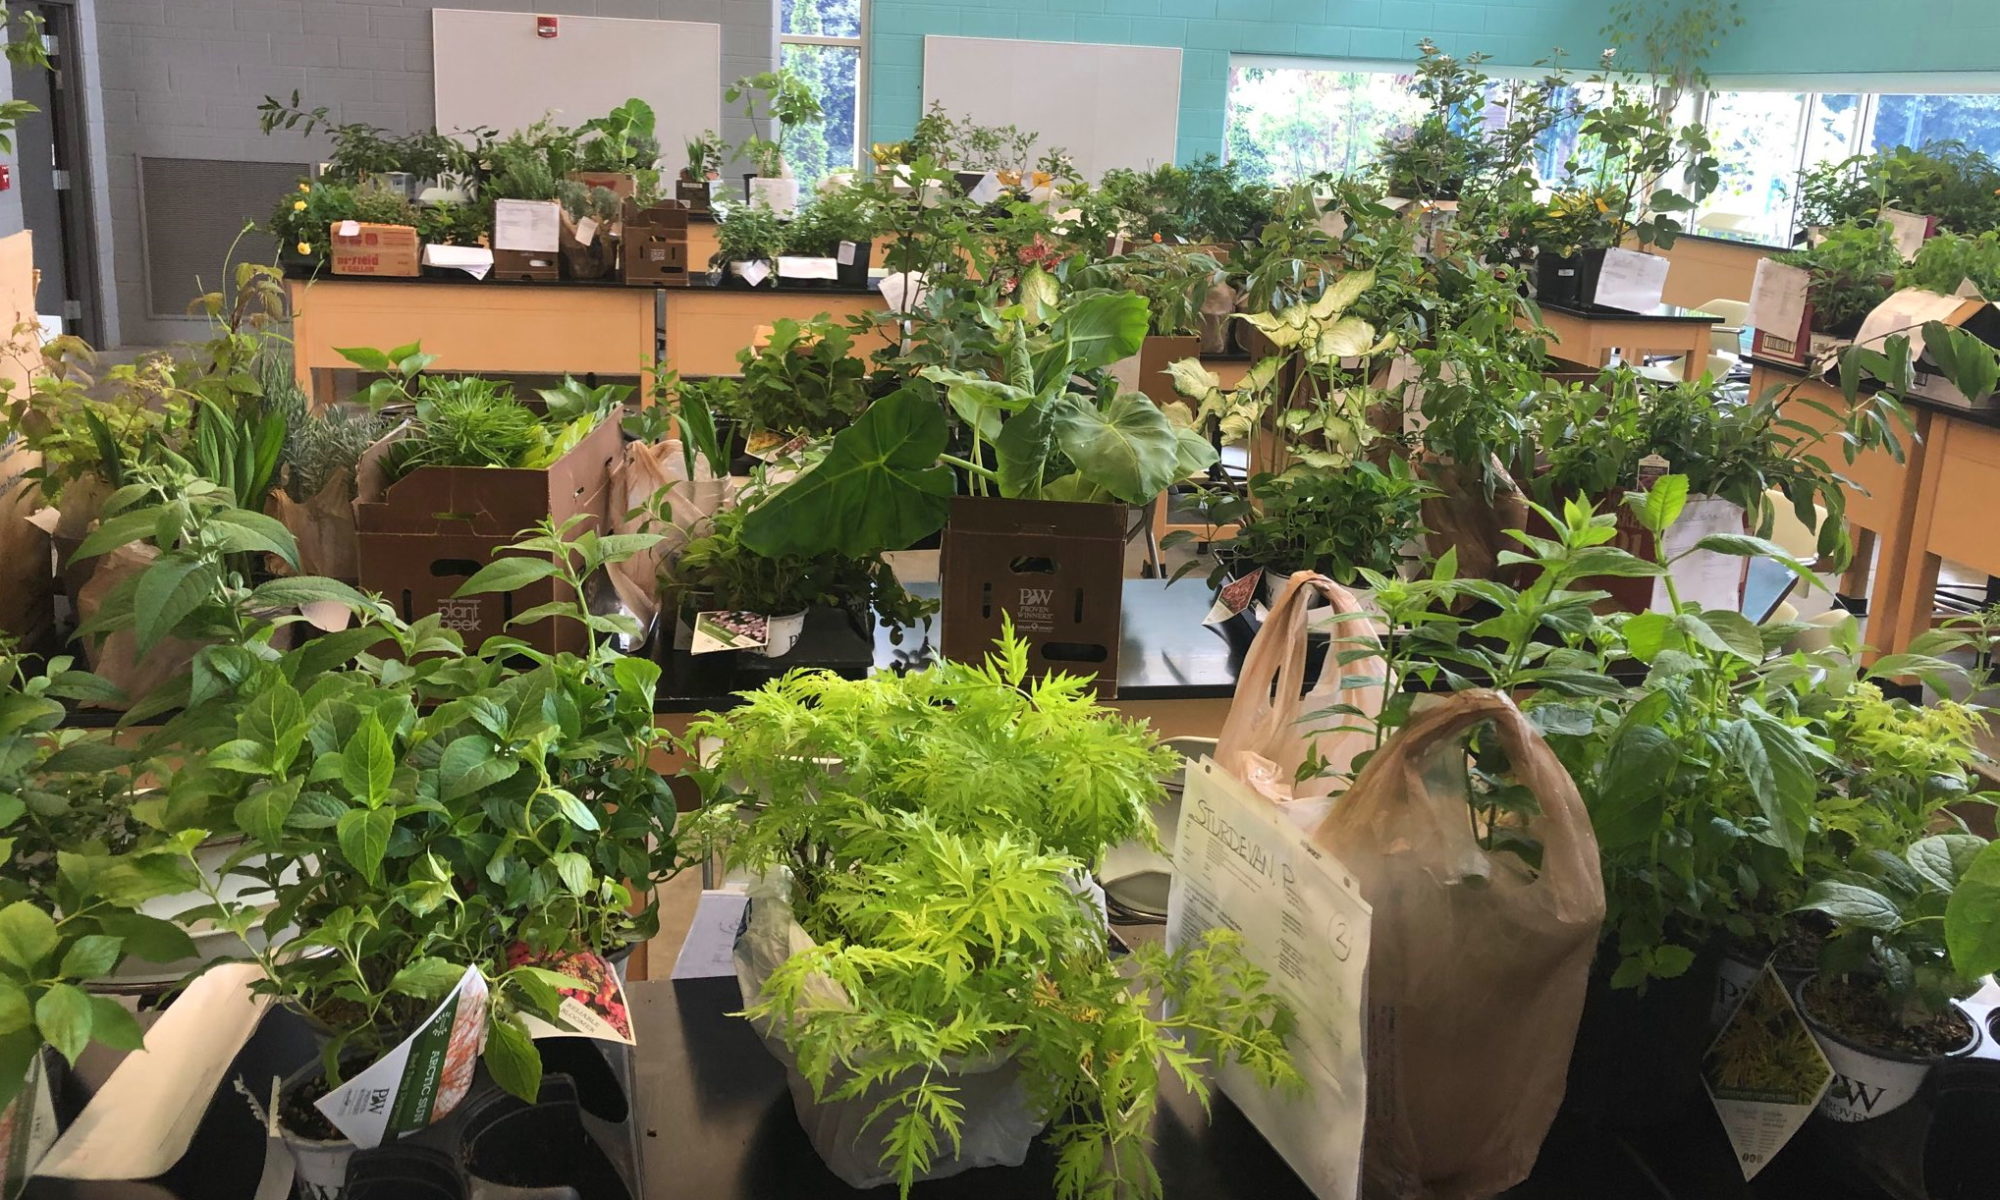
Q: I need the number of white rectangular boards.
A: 2